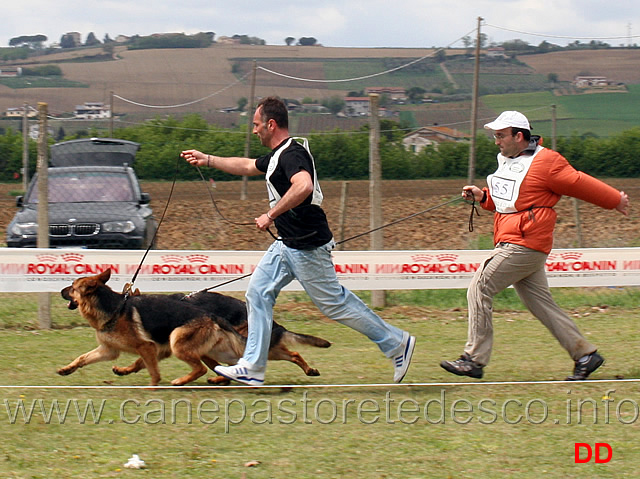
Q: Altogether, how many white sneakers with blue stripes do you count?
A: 2